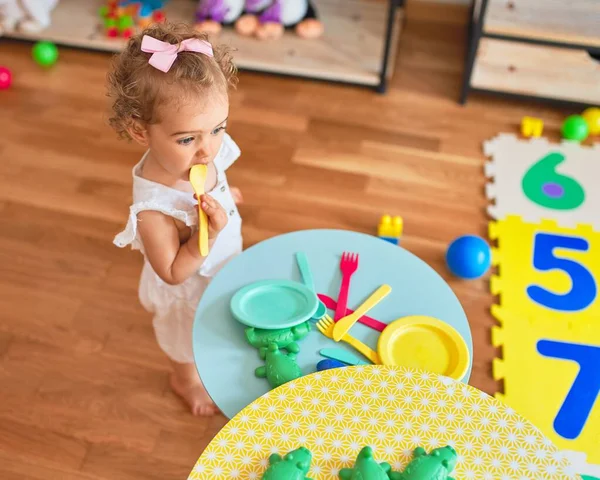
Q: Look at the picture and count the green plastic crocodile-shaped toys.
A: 5